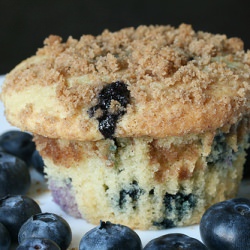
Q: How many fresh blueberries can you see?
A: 10